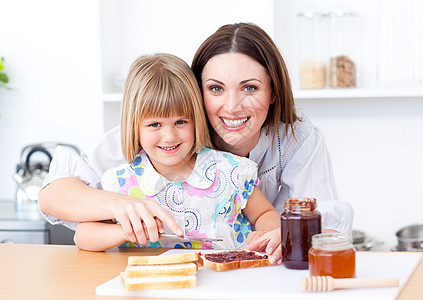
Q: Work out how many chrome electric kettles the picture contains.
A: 1